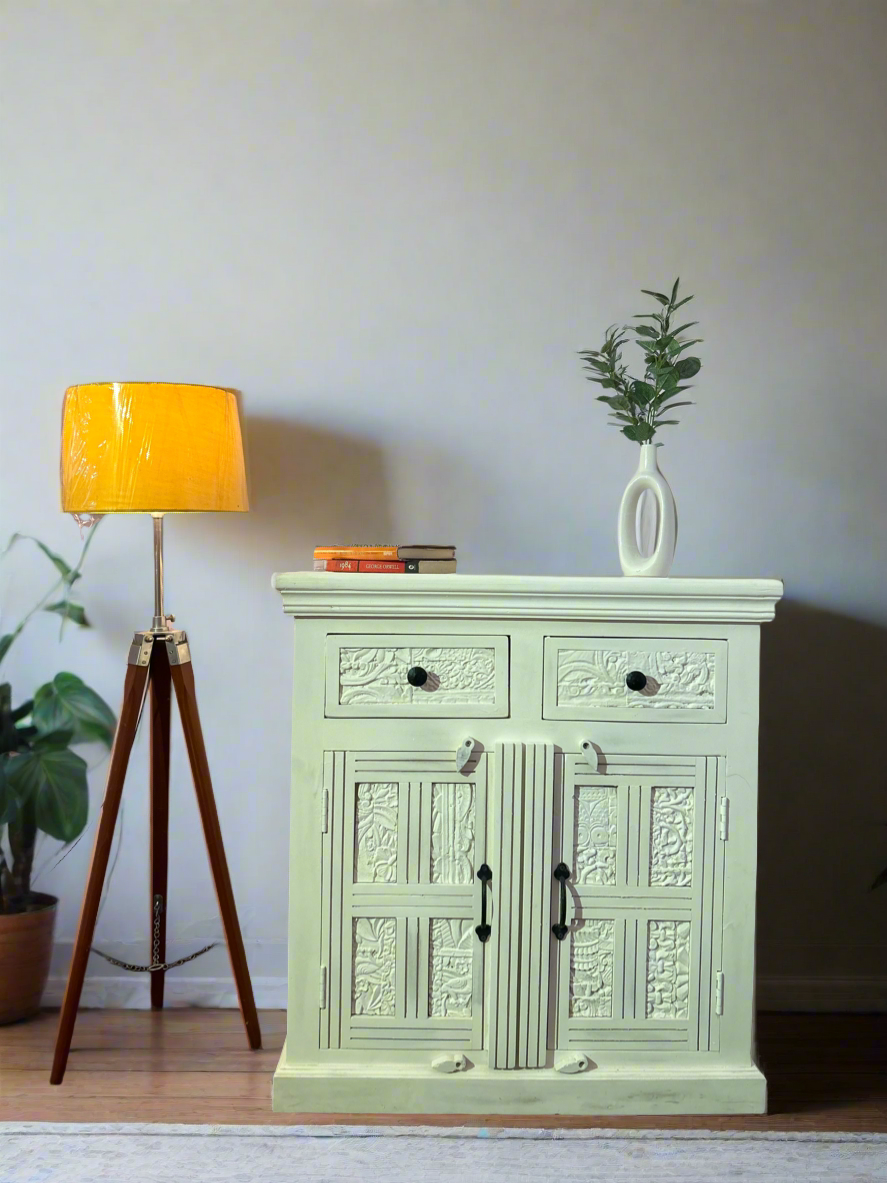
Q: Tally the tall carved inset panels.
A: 8